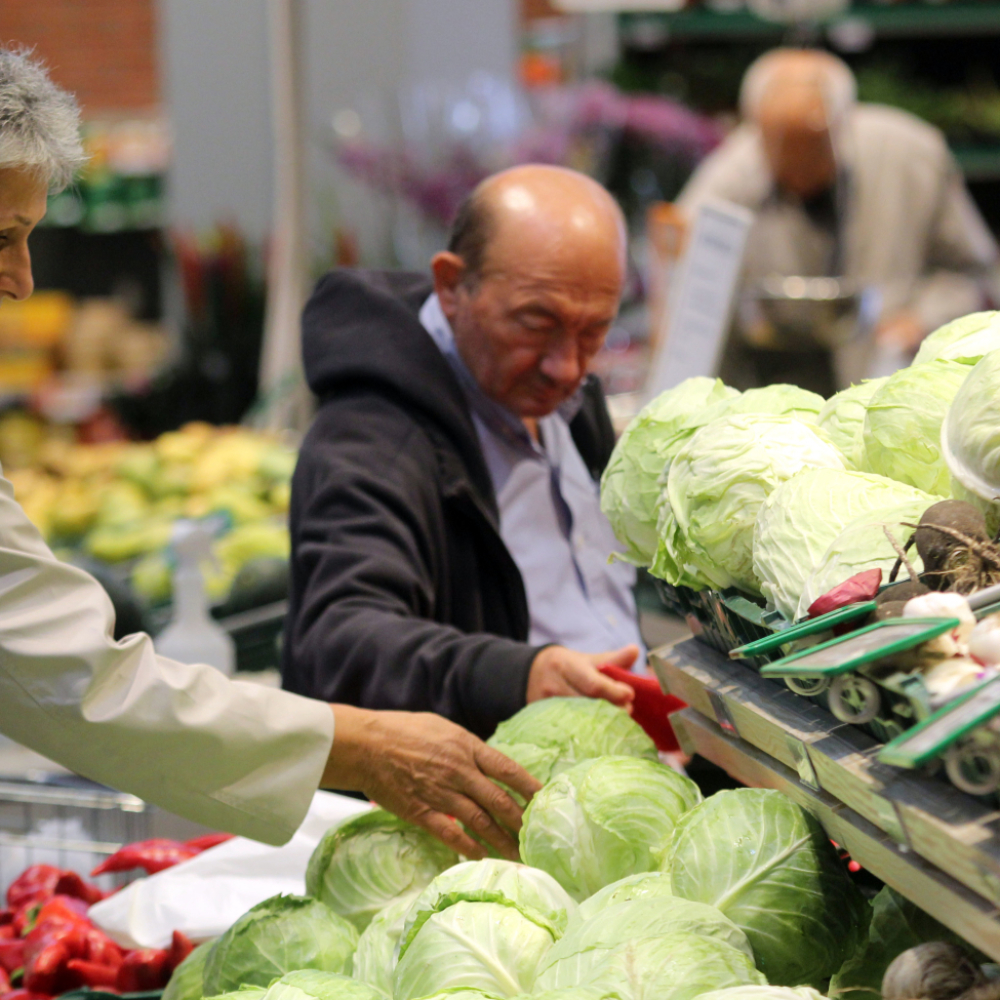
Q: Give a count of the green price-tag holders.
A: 3